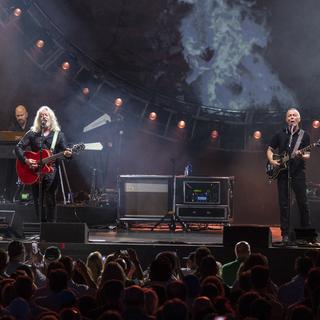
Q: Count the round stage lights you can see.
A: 10